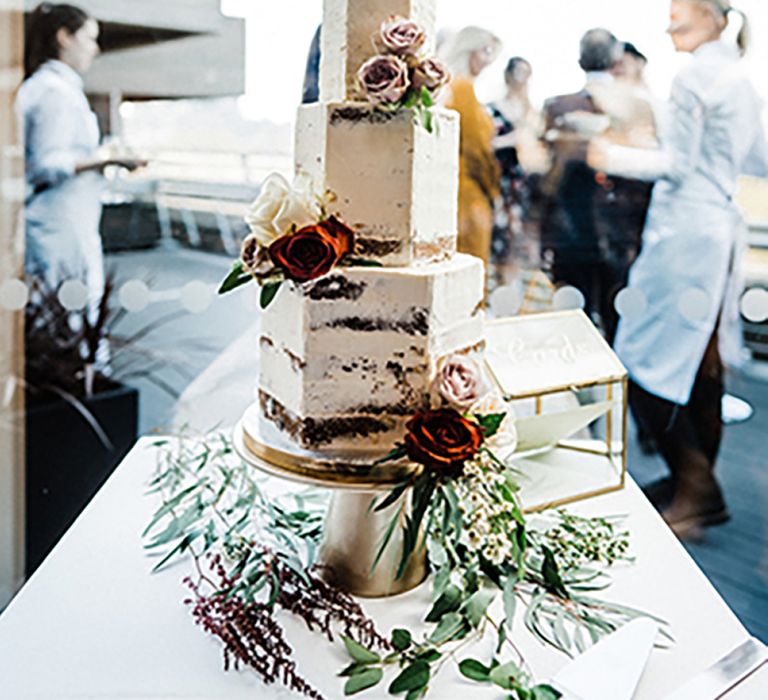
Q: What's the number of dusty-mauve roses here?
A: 5